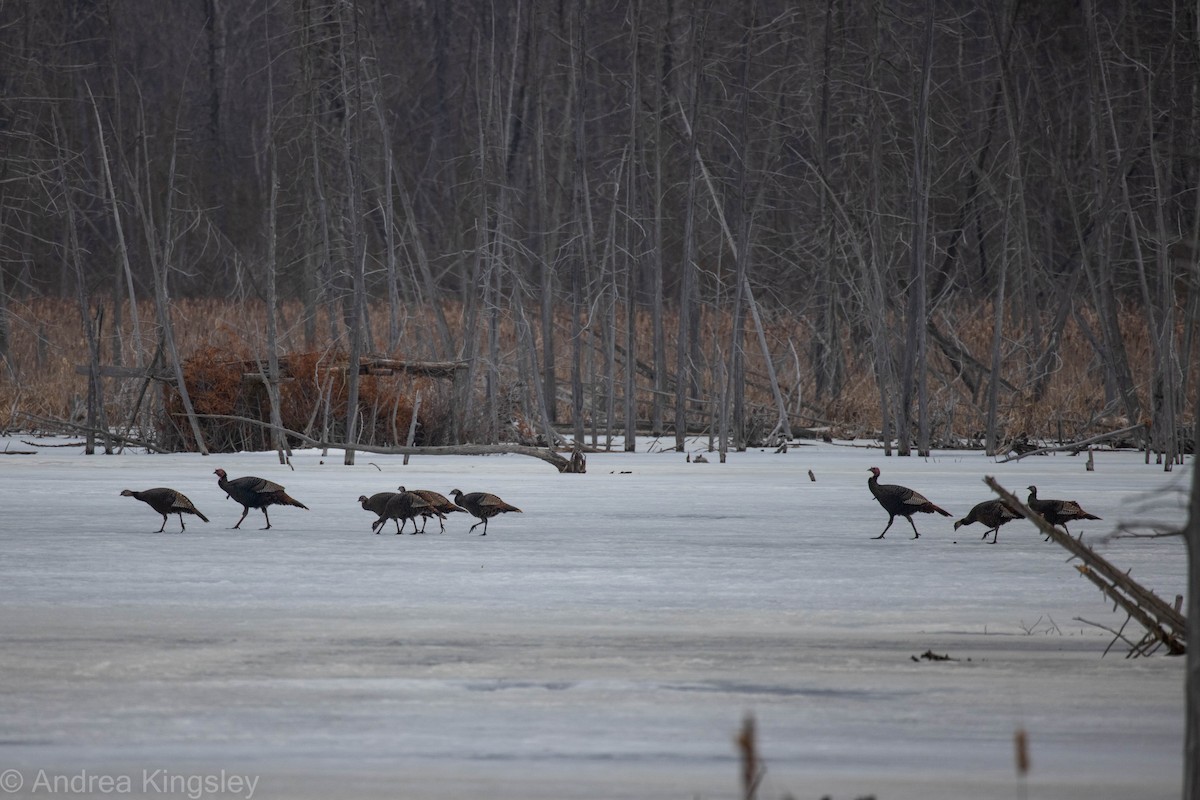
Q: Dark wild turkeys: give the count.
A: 9